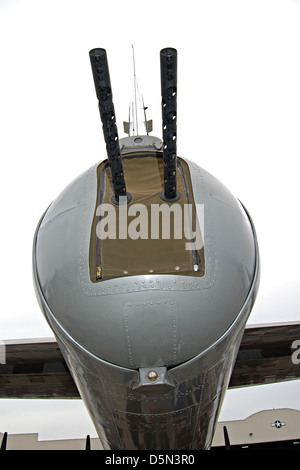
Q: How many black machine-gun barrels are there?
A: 2